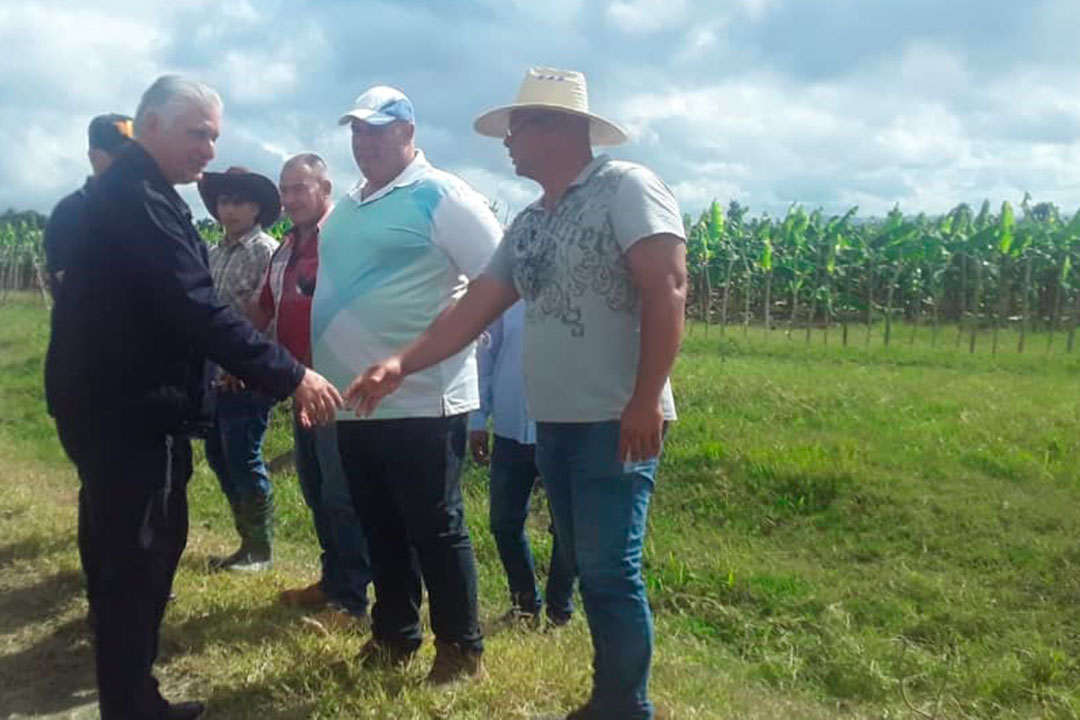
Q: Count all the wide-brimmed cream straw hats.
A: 1